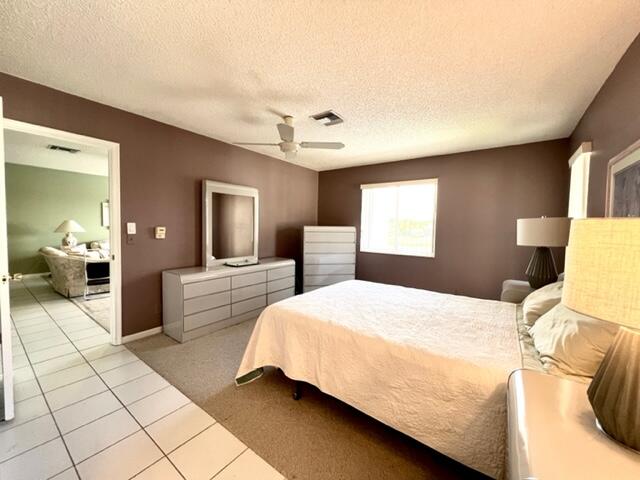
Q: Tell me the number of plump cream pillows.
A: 2